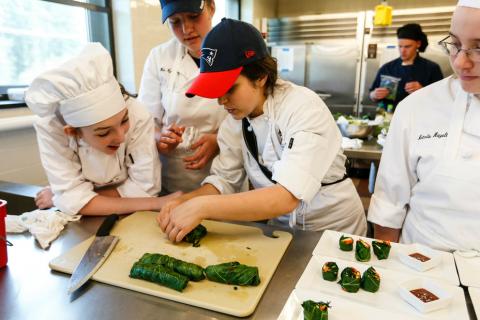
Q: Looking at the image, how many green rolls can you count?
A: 11